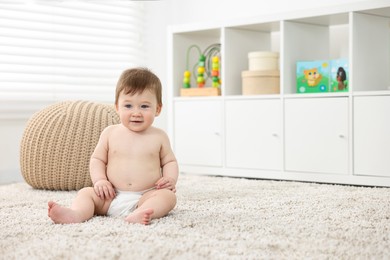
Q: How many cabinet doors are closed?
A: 4